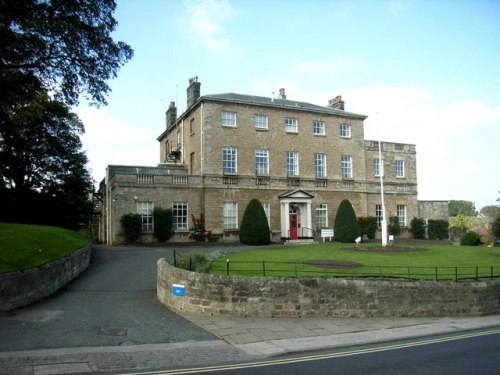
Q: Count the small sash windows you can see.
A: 5